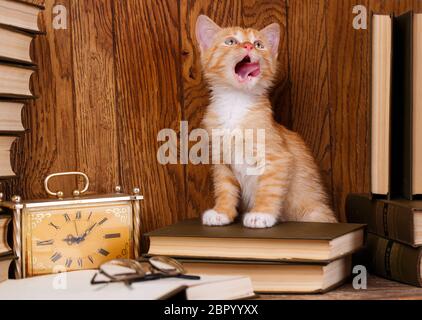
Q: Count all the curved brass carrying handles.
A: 1